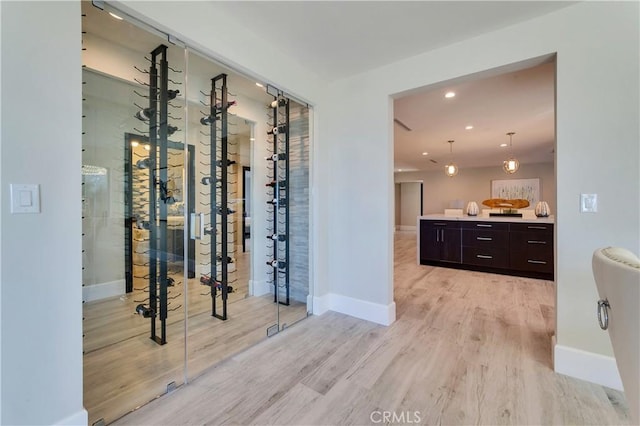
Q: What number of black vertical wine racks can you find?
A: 3